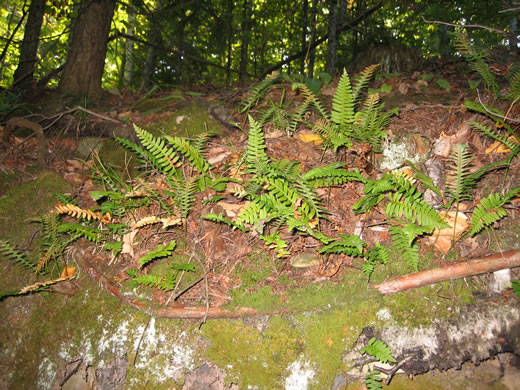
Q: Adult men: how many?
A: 0